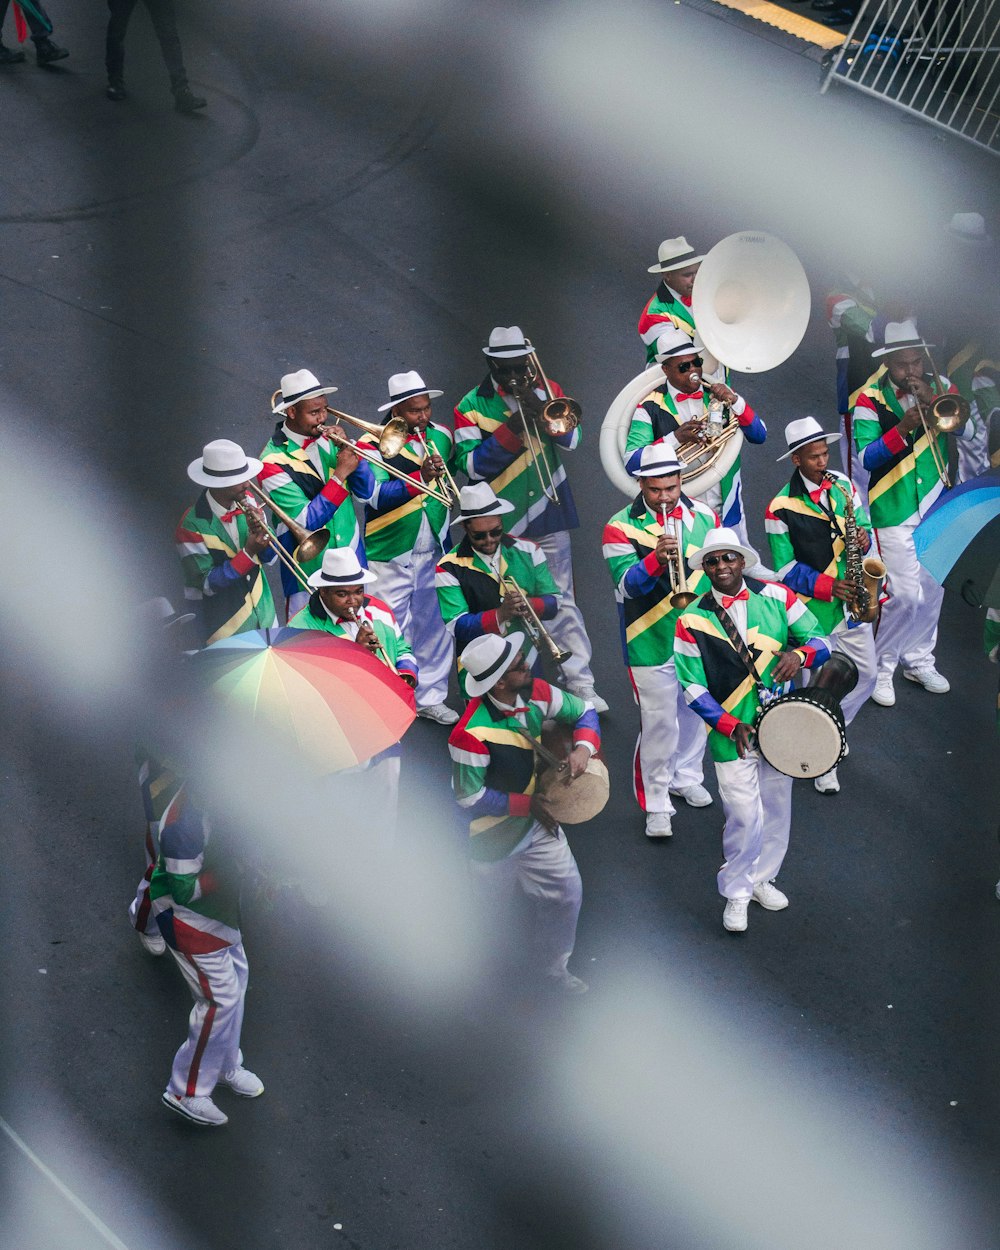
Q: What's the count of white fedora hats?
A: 15